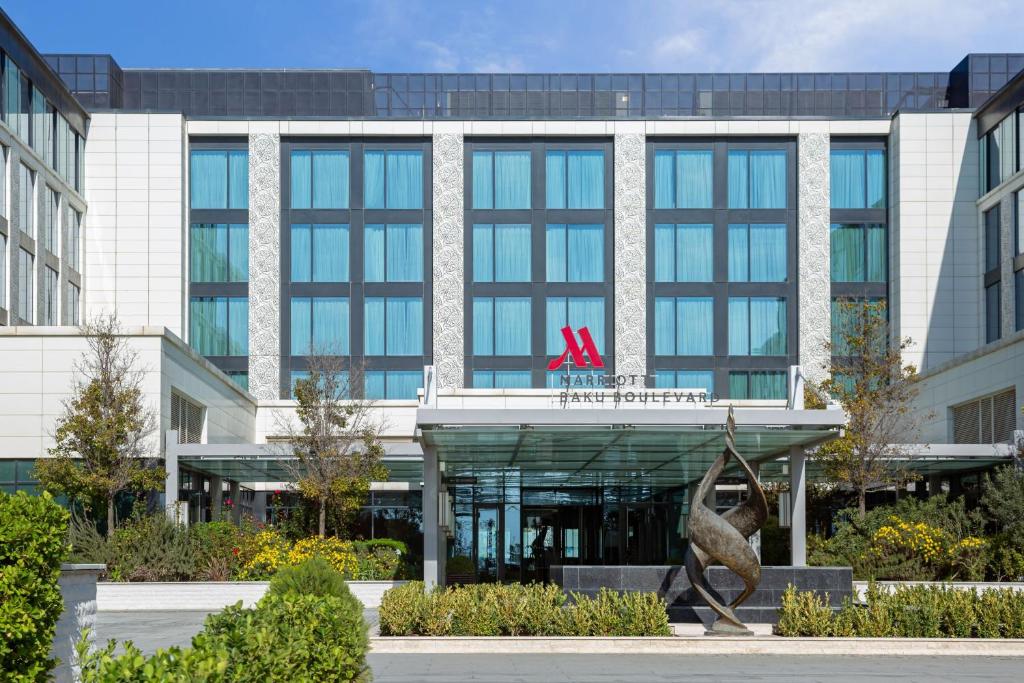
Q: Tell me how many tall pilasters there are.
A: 4